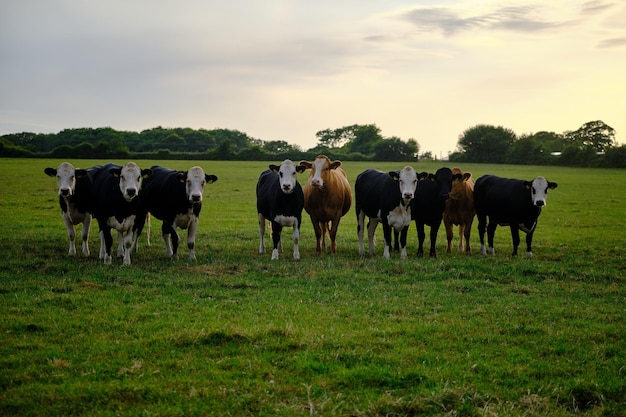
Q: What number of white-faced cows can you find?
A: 7